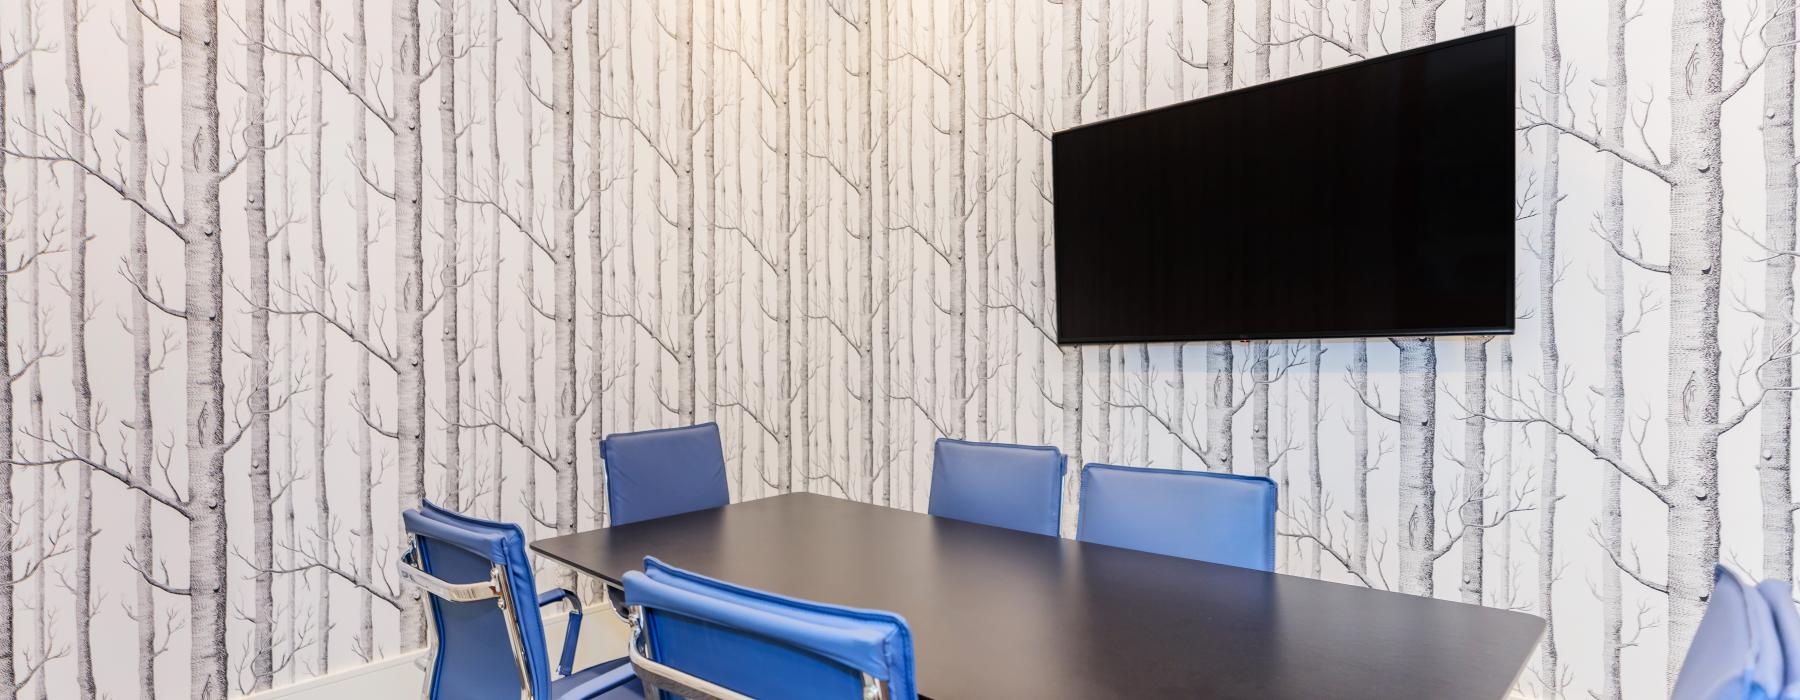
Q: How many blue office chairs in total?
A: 6